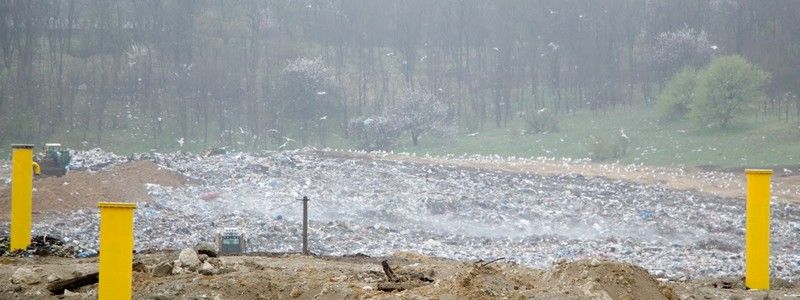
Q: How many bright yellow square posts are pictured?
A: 3